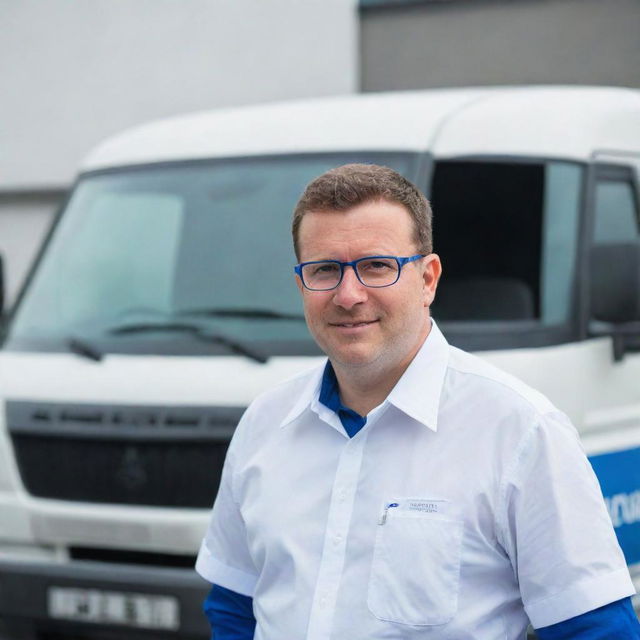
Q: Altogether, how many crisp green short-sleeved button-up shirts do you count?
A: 0